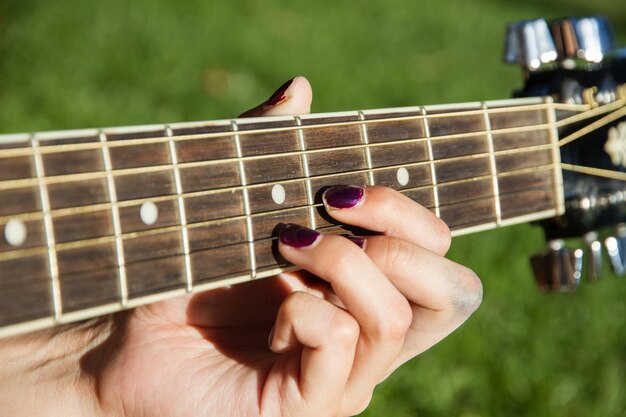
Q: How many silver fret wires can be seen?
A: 8